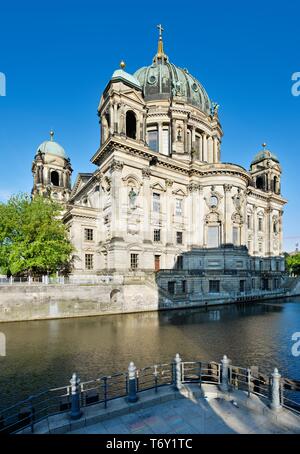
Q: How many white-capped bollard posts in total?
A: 5